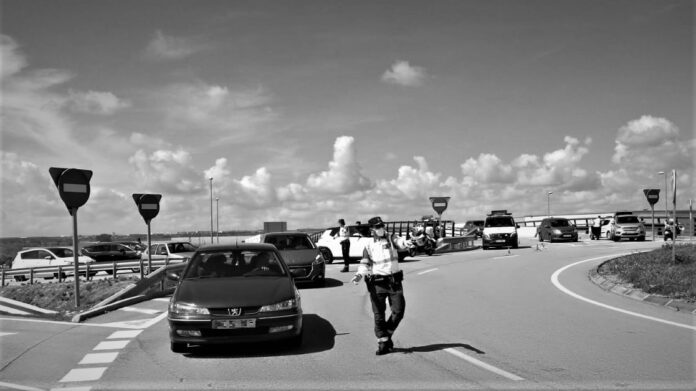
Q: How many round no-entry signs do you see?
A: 4